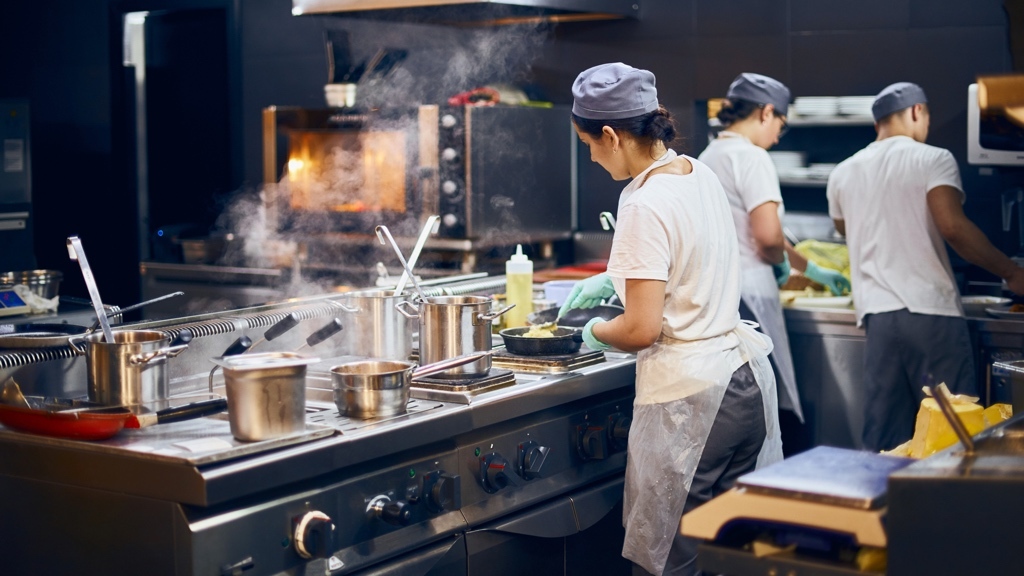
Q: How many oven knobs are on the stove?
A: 7